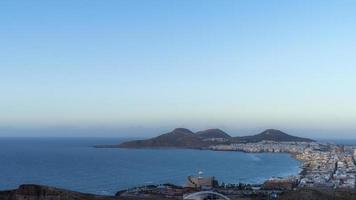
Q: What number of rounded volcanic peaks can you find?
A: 3